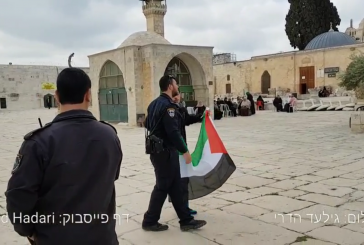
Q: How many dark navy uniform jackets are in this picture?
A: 2